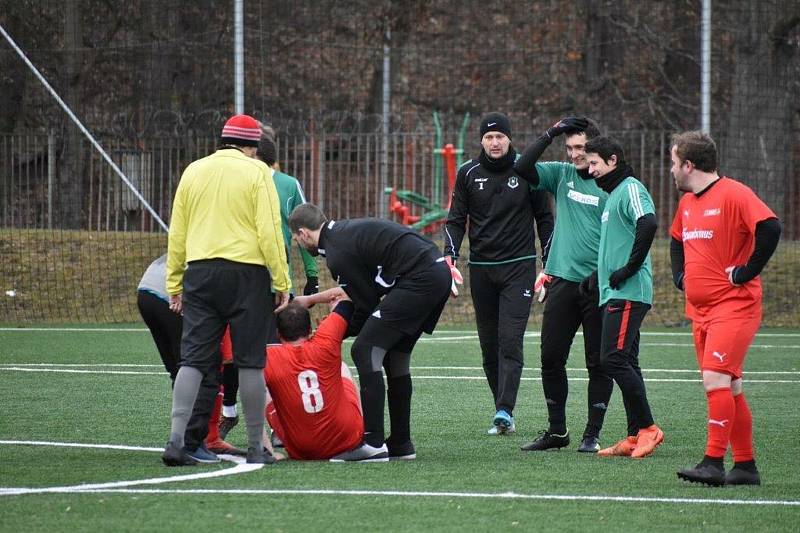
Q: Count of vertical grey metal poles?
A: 3